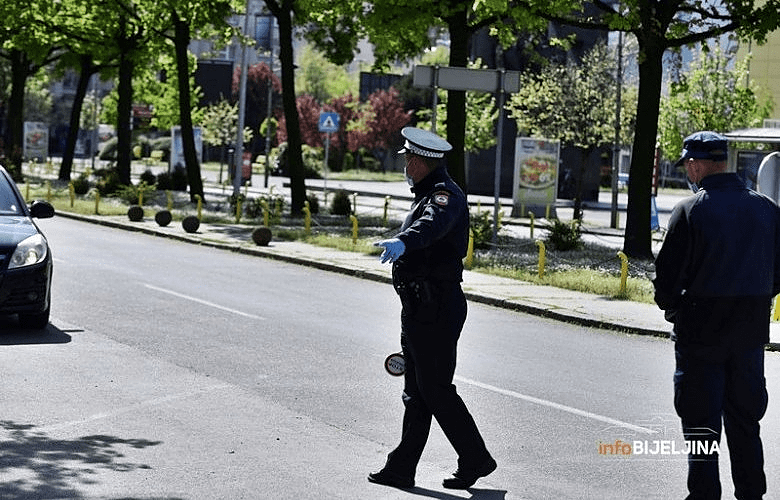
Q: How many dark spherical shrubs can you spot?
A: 4